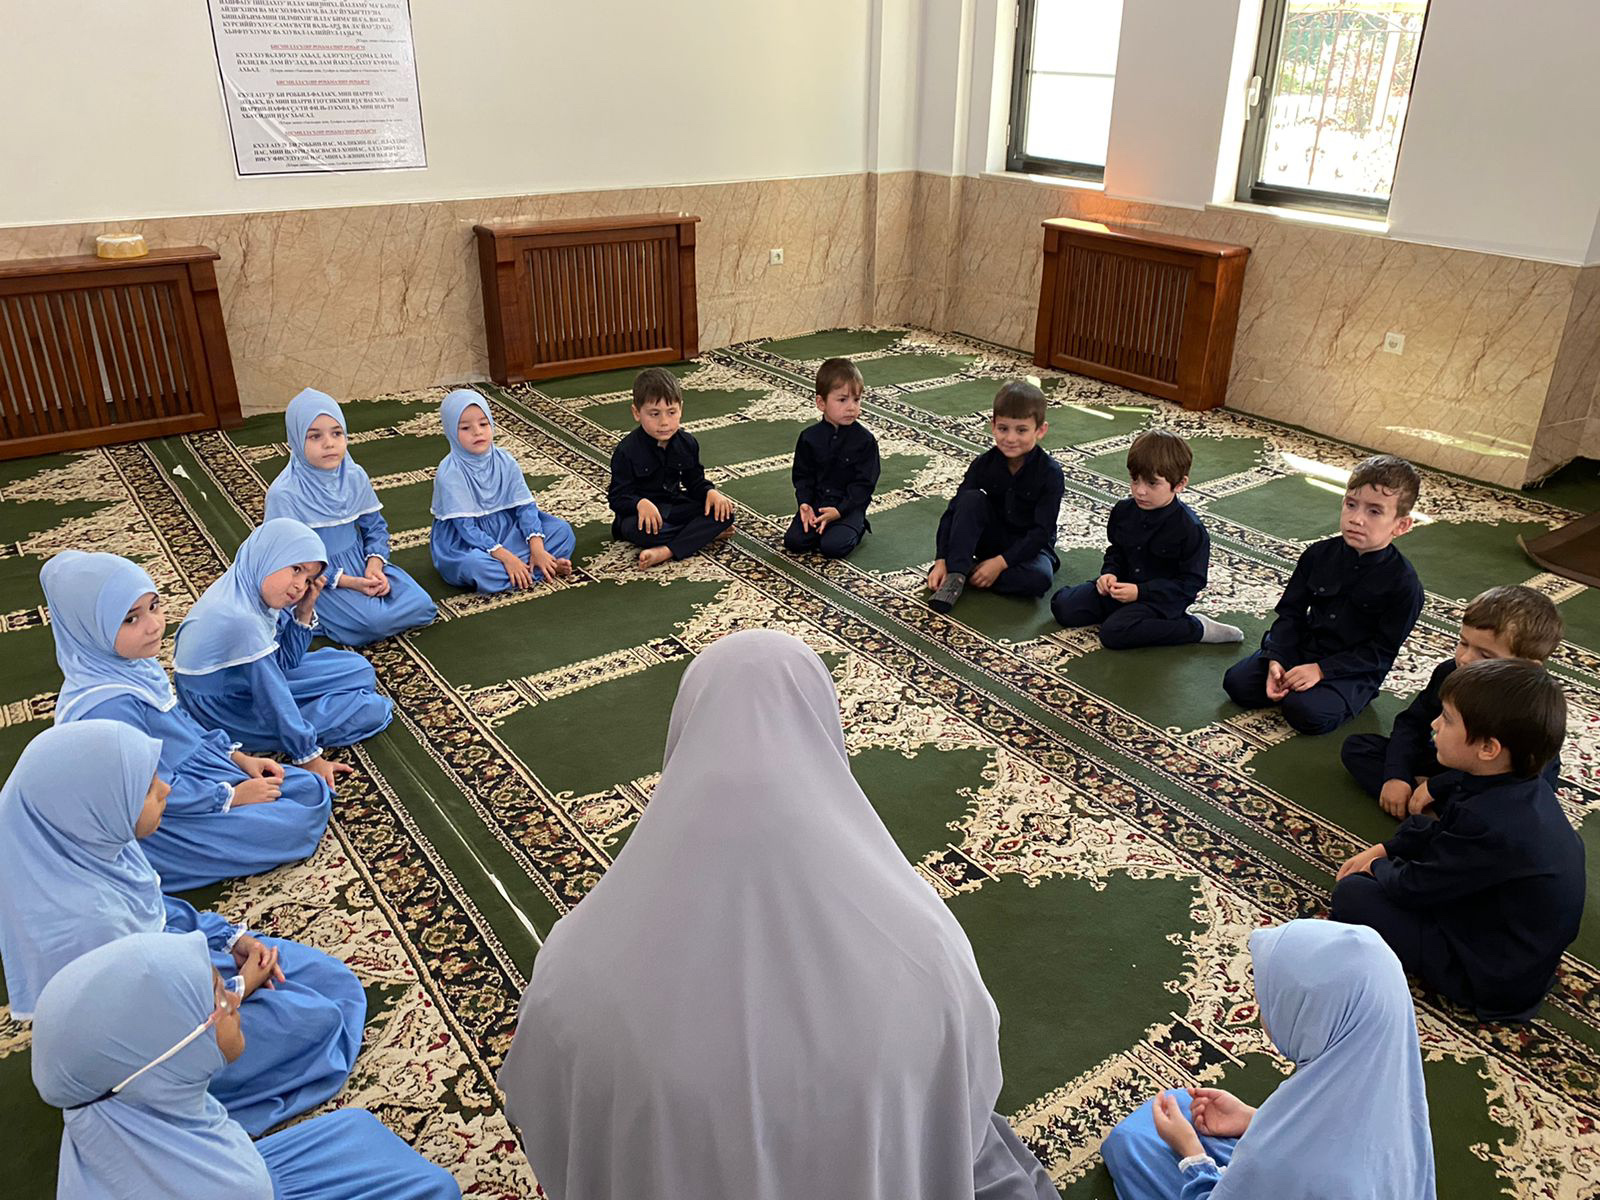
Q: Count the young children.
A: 14